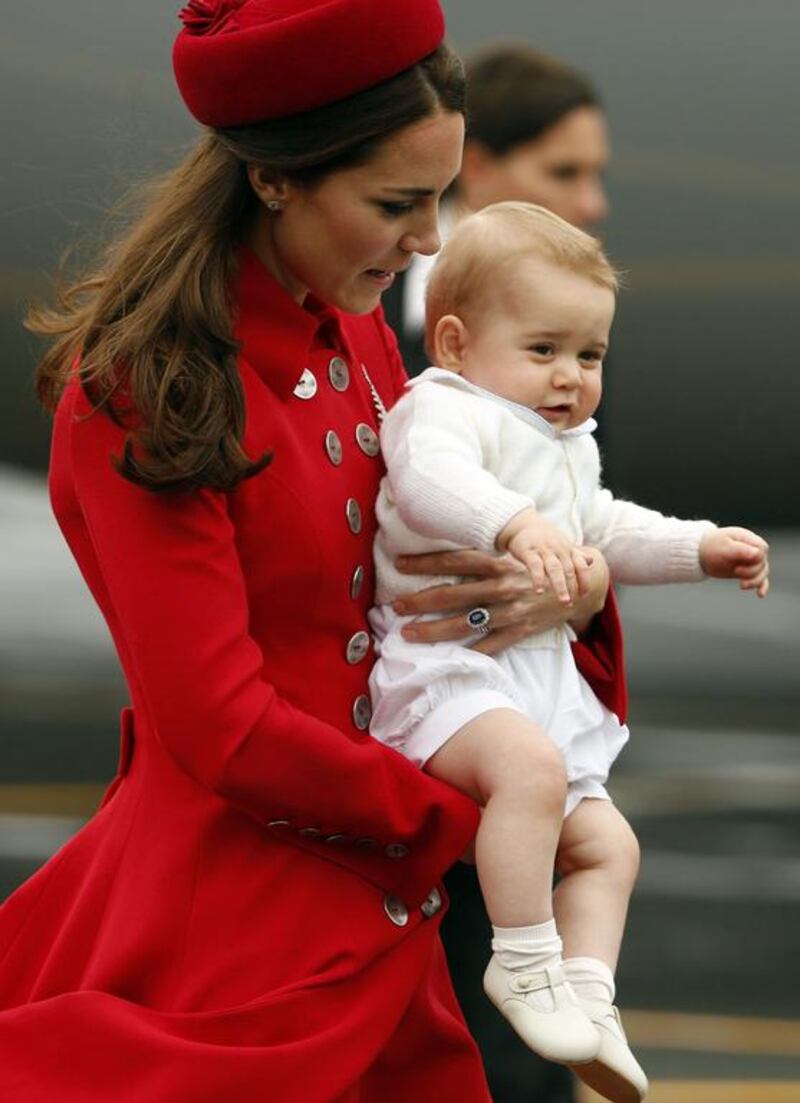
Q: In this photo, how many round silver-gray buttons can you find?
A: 15